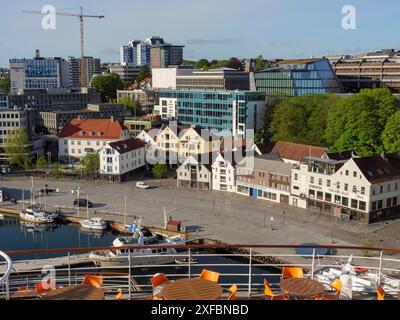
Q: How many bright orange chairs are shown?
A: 10